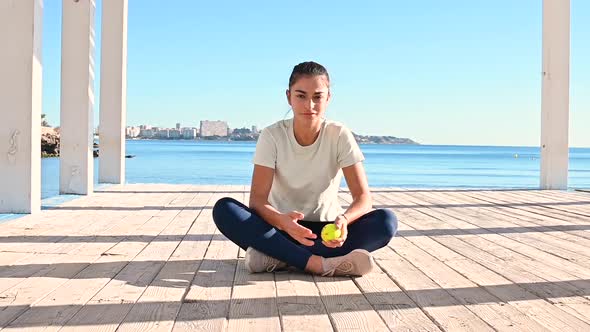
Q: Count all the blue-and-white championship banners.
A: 0